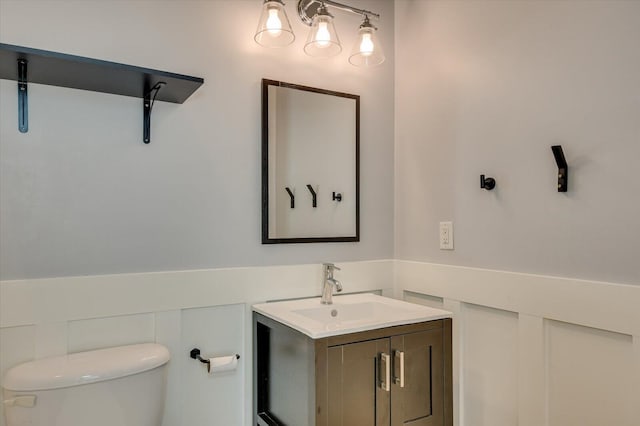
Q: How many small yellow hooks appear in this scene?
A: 0